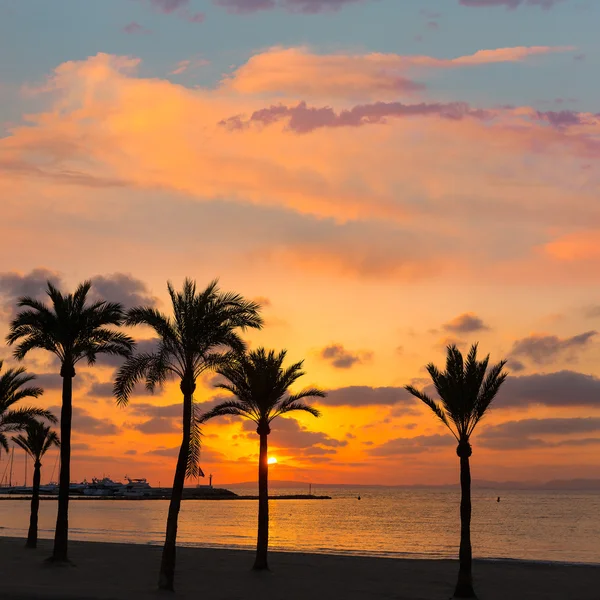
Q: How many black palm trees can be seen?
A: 6